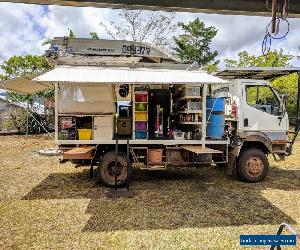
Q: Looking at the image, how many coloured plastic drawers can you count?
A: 5